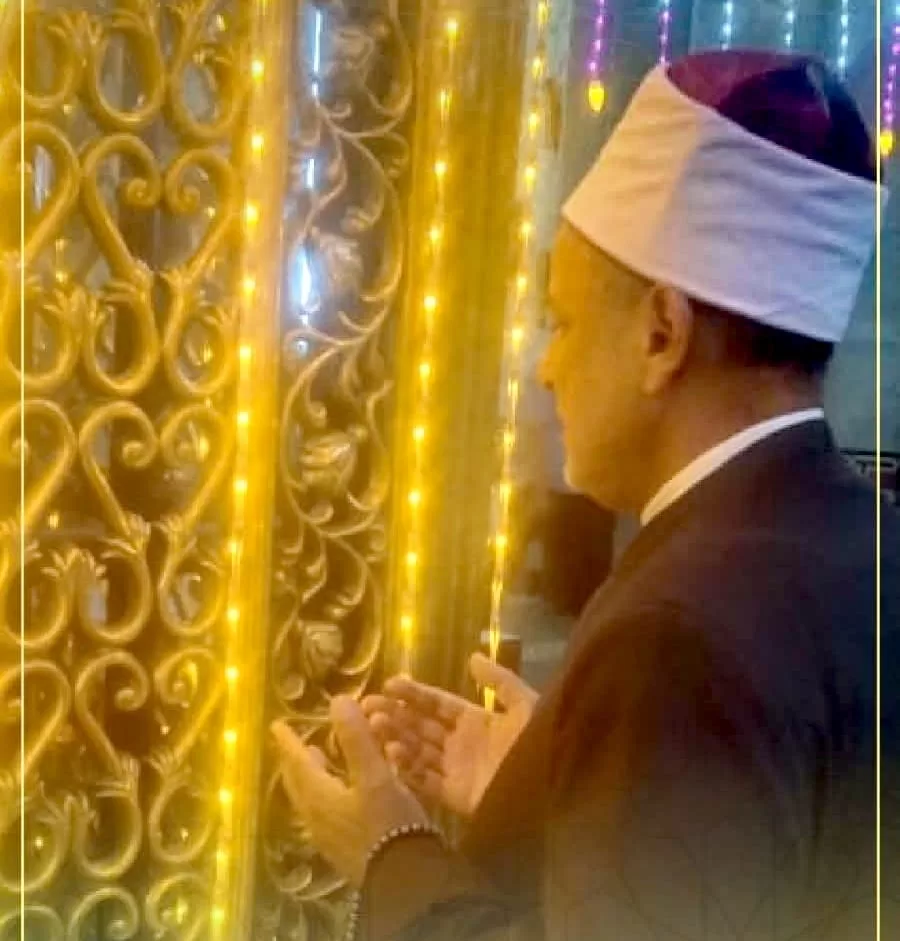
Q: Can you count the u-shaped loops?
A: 12